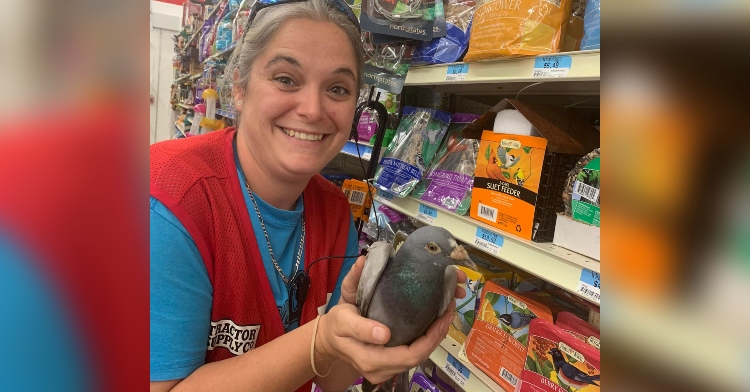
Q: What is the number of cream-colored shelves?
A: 3